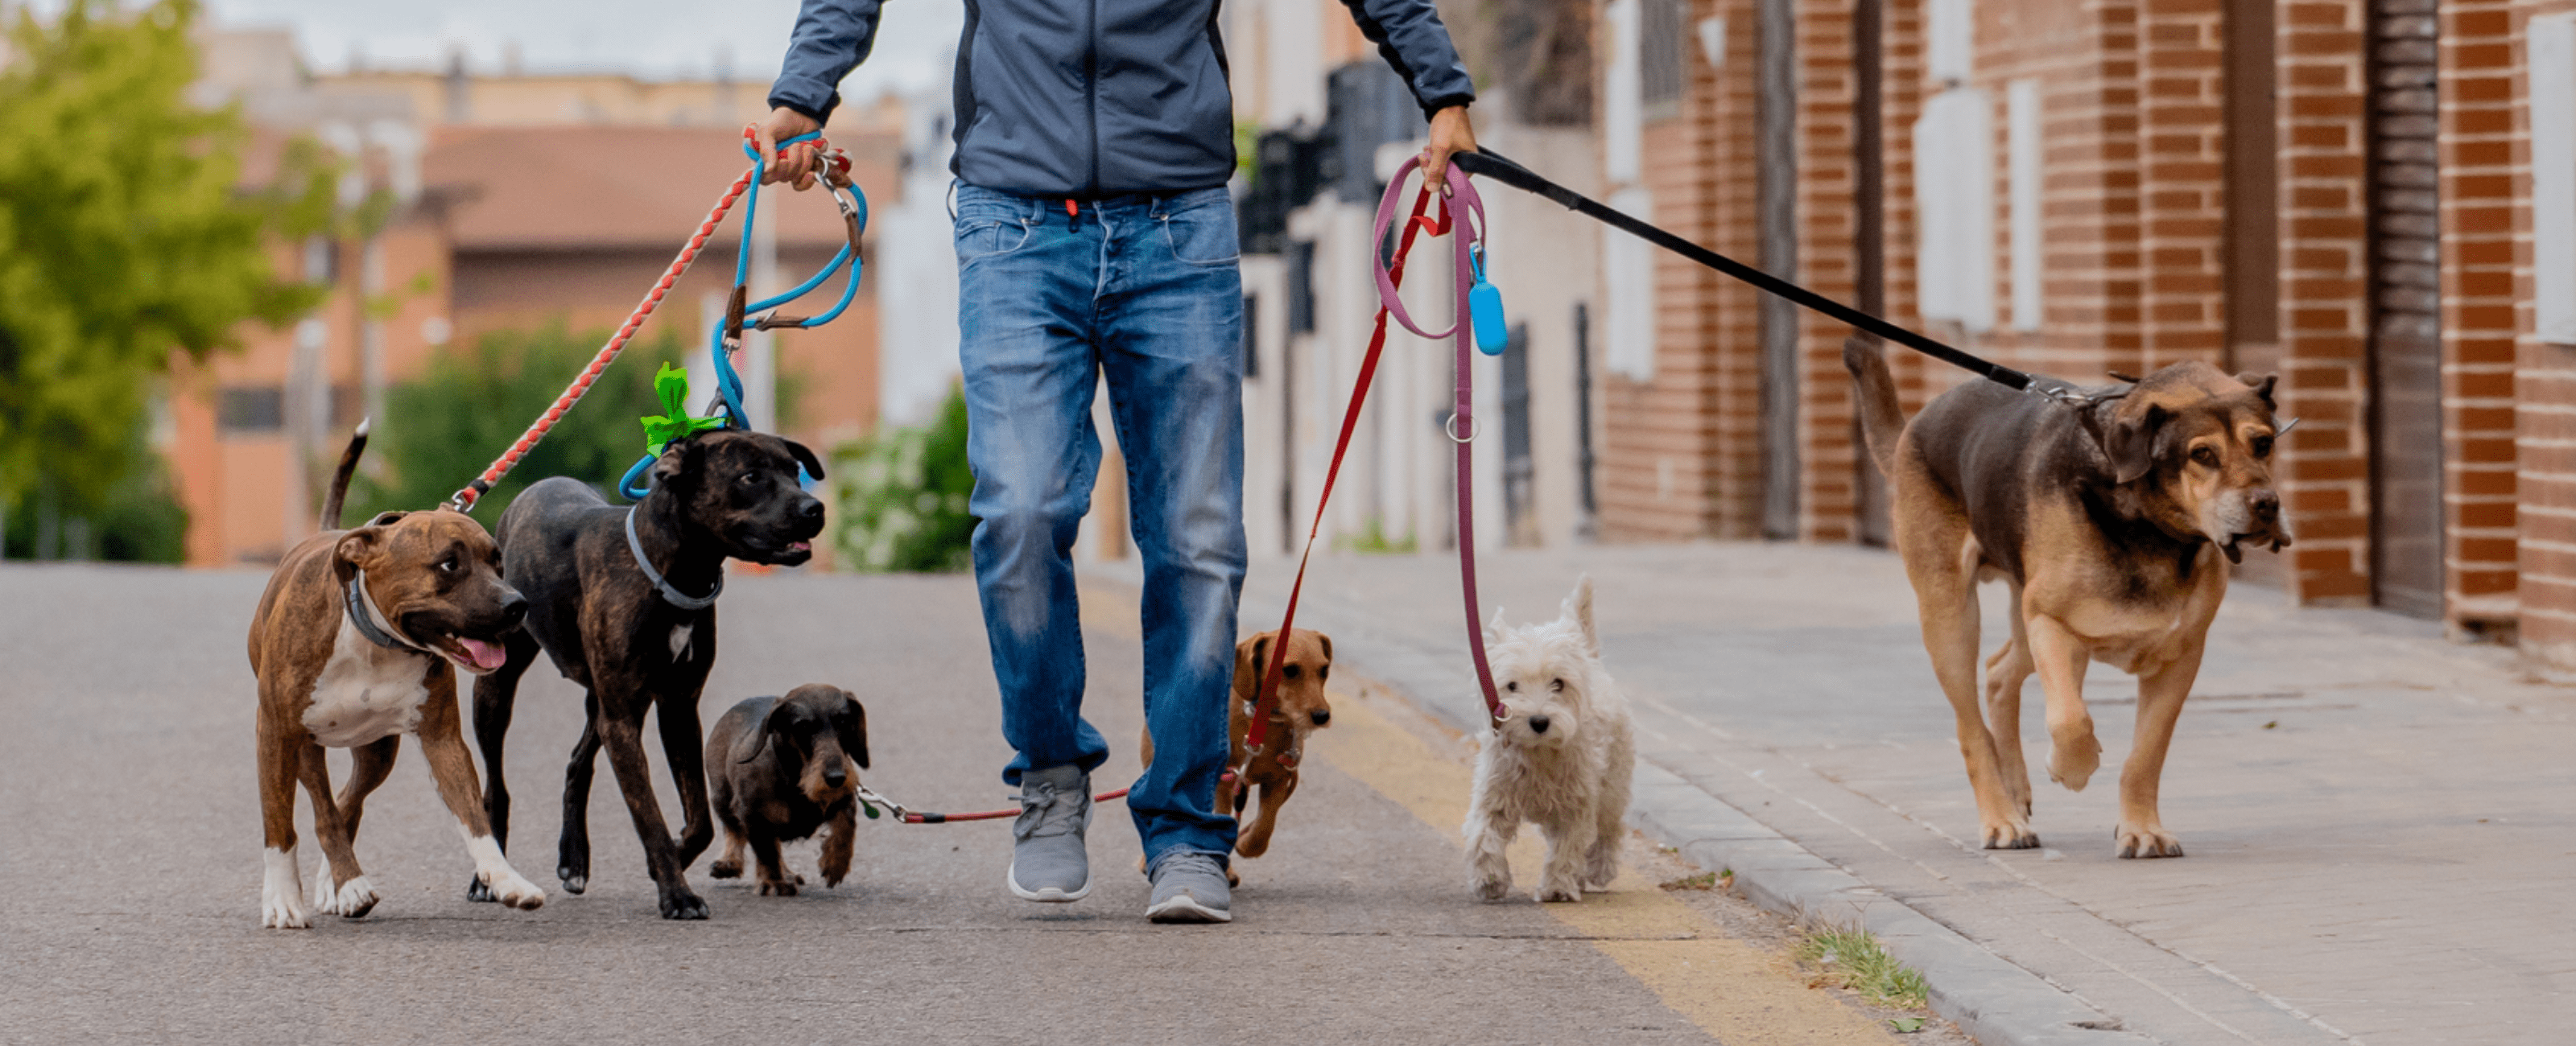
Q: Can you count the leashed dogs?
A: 6